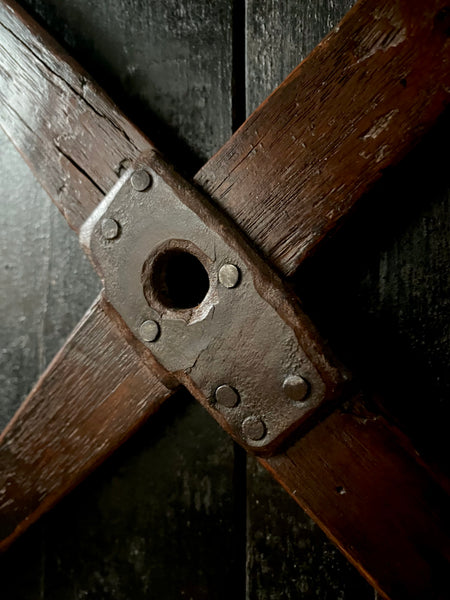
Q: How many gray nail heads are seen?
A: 7